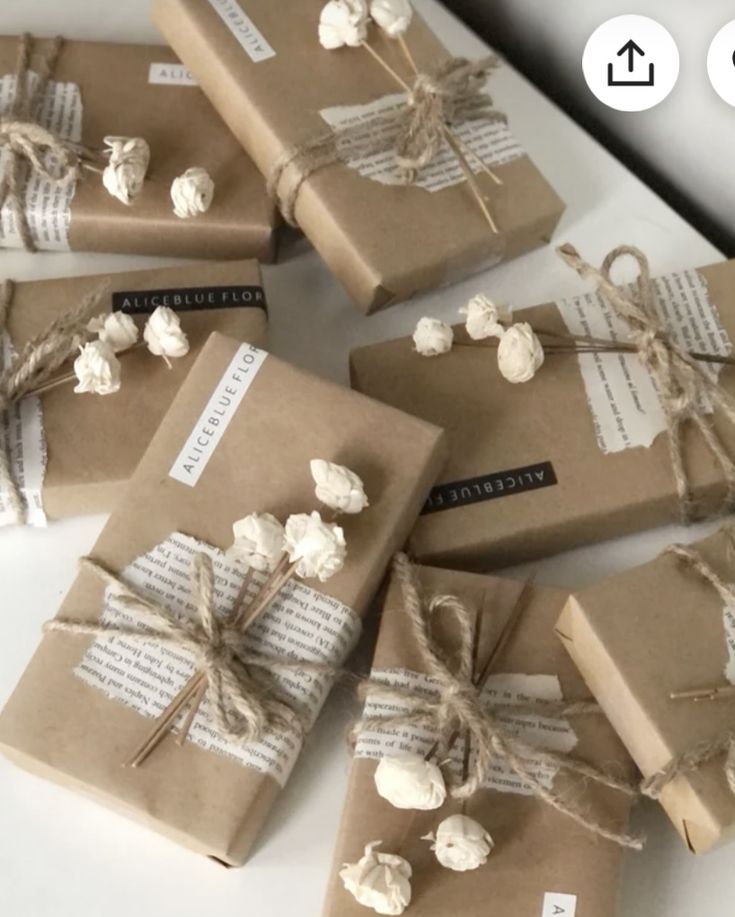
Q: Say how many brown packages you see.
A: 7